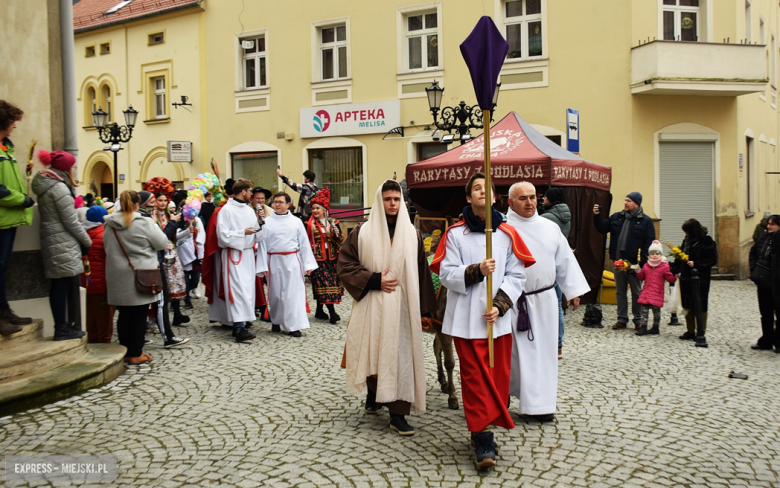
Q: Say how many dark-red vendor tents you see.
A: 1